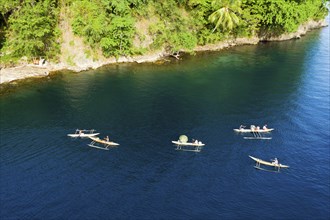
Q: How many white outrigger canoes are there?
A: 5